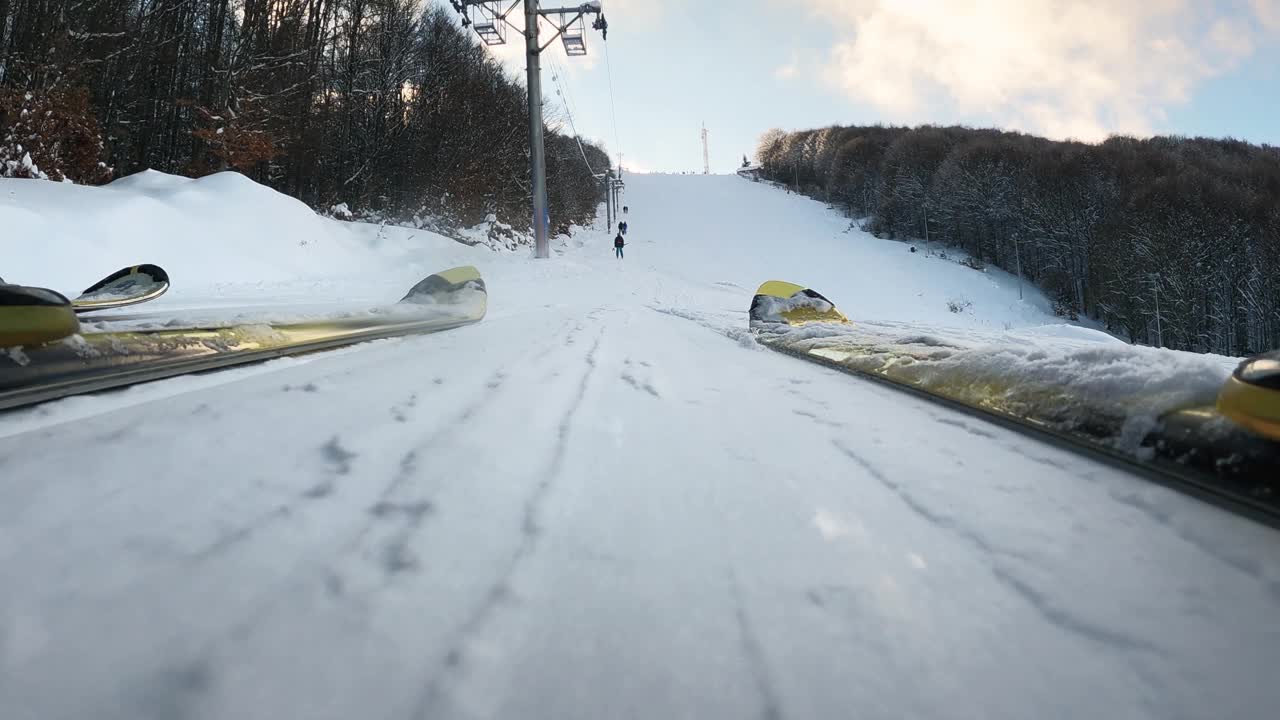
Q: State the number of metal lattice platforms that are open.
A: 2